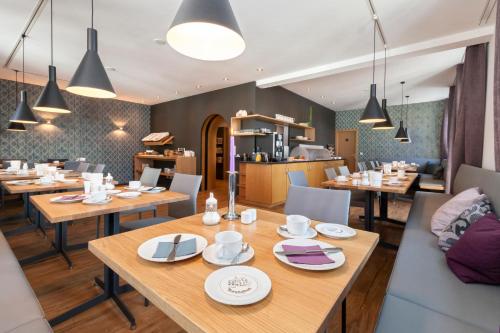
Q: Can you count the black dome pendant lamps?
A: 9